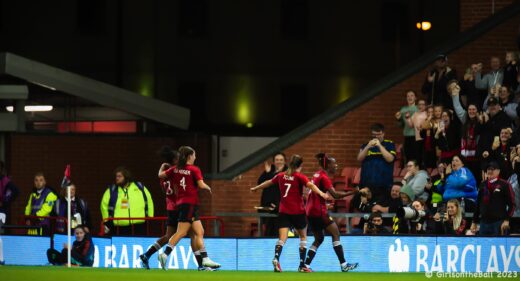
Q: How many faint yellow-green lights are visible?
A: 3